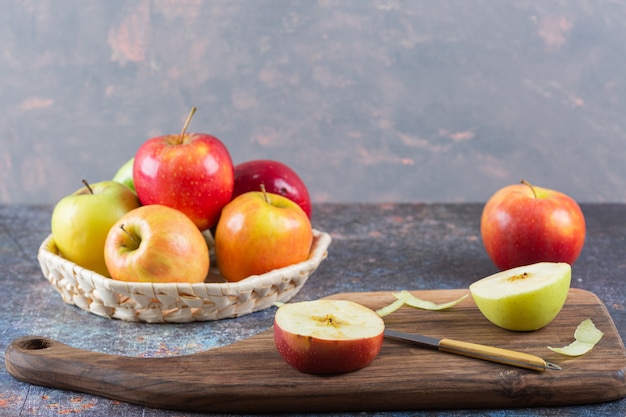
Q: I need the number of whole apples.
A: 7